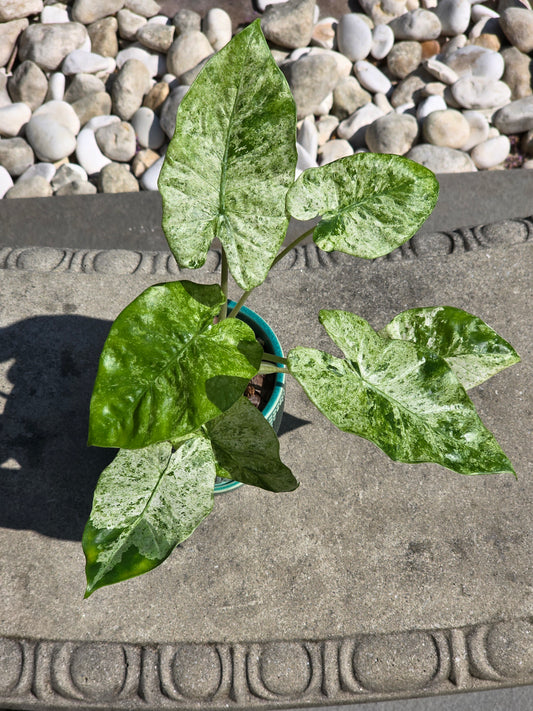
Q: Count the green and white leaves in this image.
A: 7